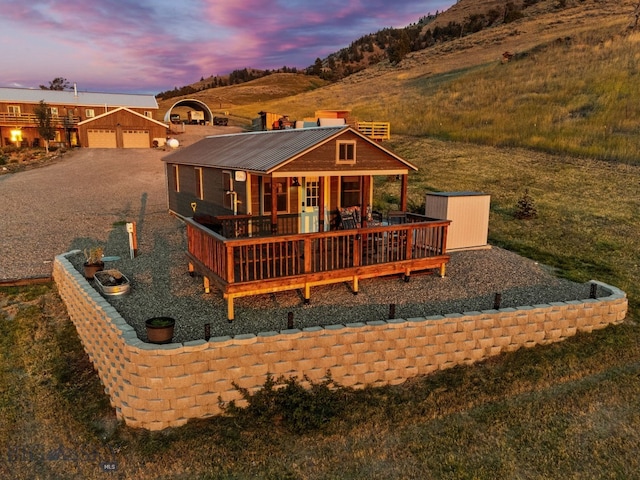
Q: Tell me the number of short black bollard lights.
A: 5